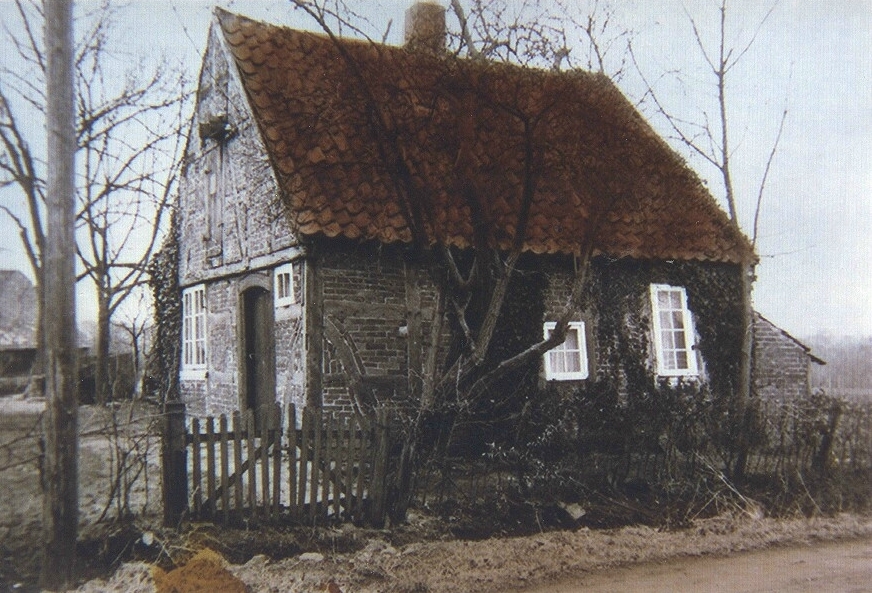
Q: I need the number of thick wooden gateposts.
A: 2